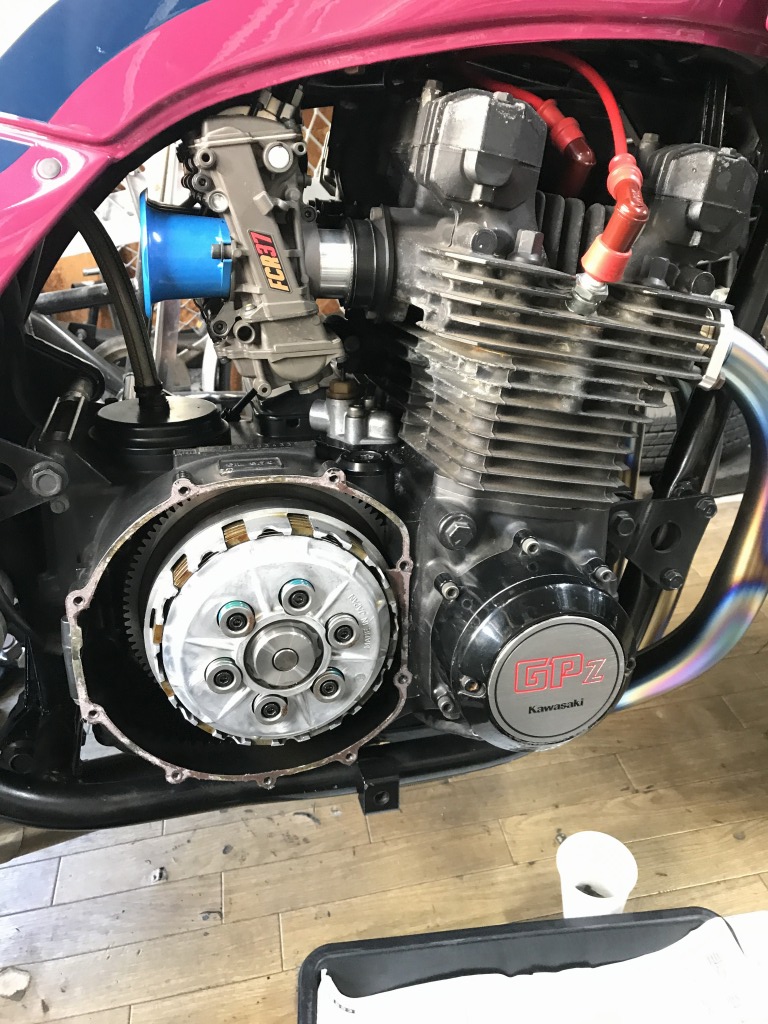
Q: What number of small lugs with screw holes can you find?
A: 9